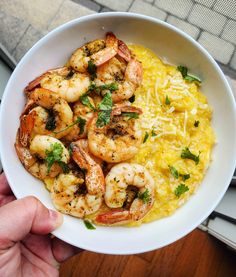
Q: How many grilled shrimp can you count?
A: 9